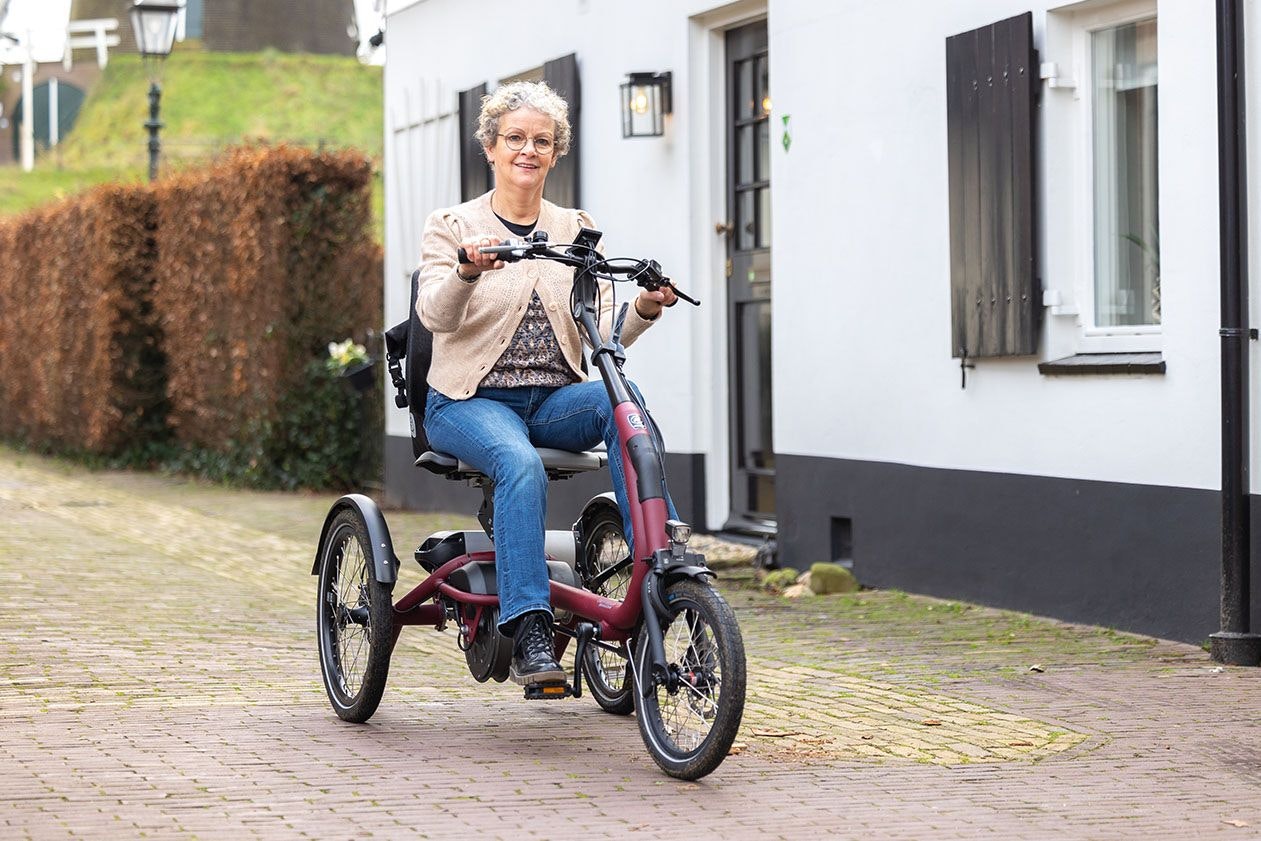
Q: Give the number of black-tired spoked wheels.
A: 3